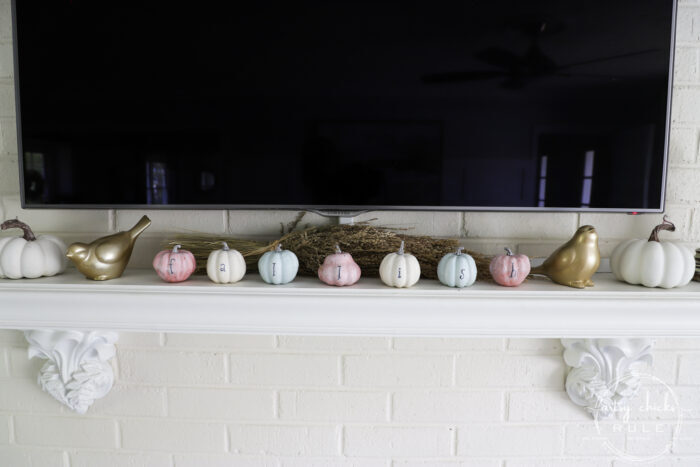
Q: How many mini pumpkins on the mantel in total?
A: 7